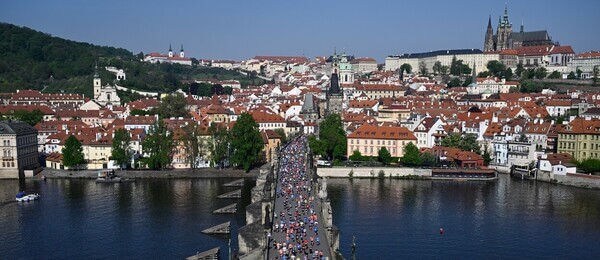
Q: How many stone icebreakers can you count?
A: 5